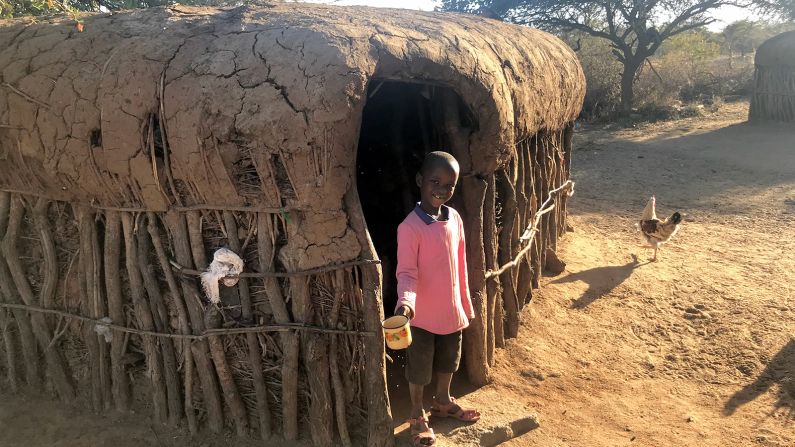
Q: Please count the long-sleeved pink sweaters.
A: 1